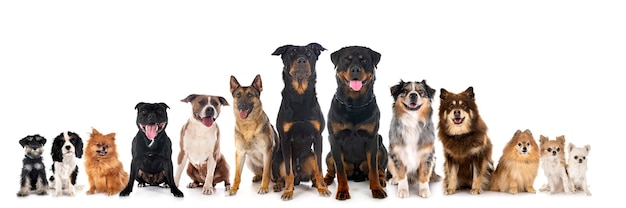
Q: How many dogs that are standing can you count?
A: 0